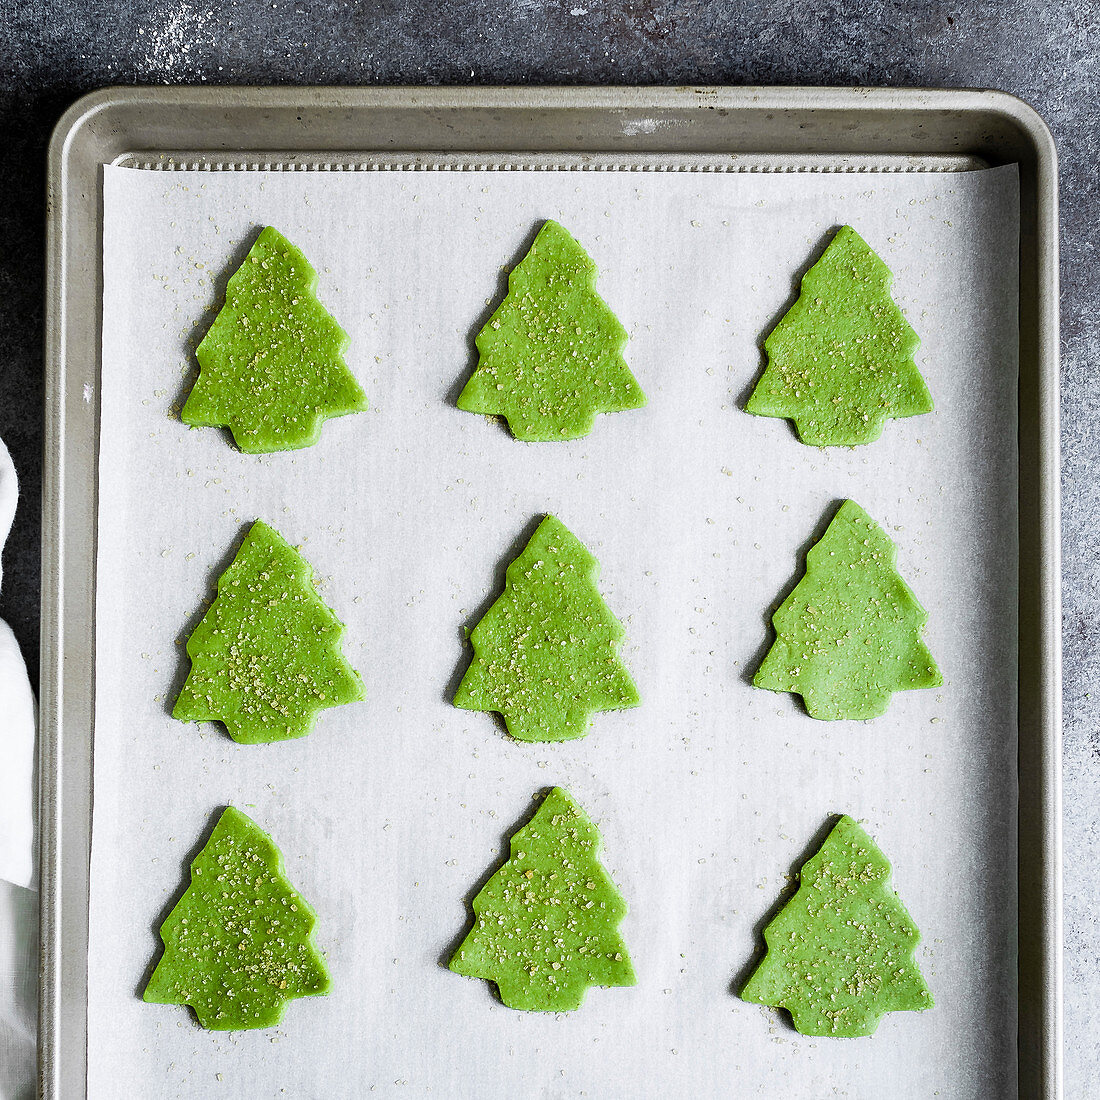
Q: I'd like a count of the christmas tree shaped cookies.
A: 9